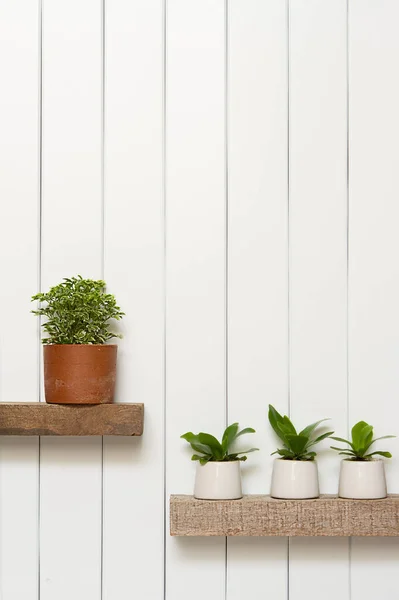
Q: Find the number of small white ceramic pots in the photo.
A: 3